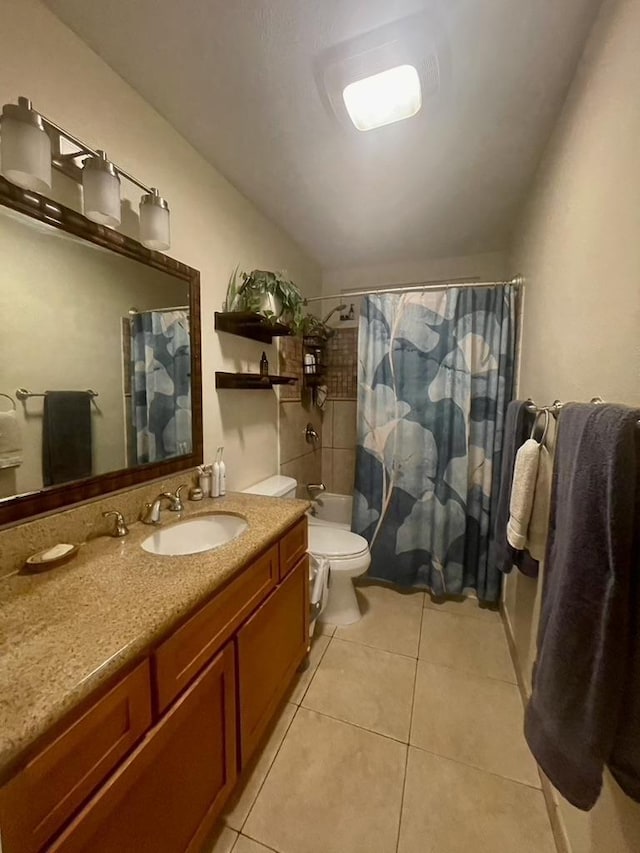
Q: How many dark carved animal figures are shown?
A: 0